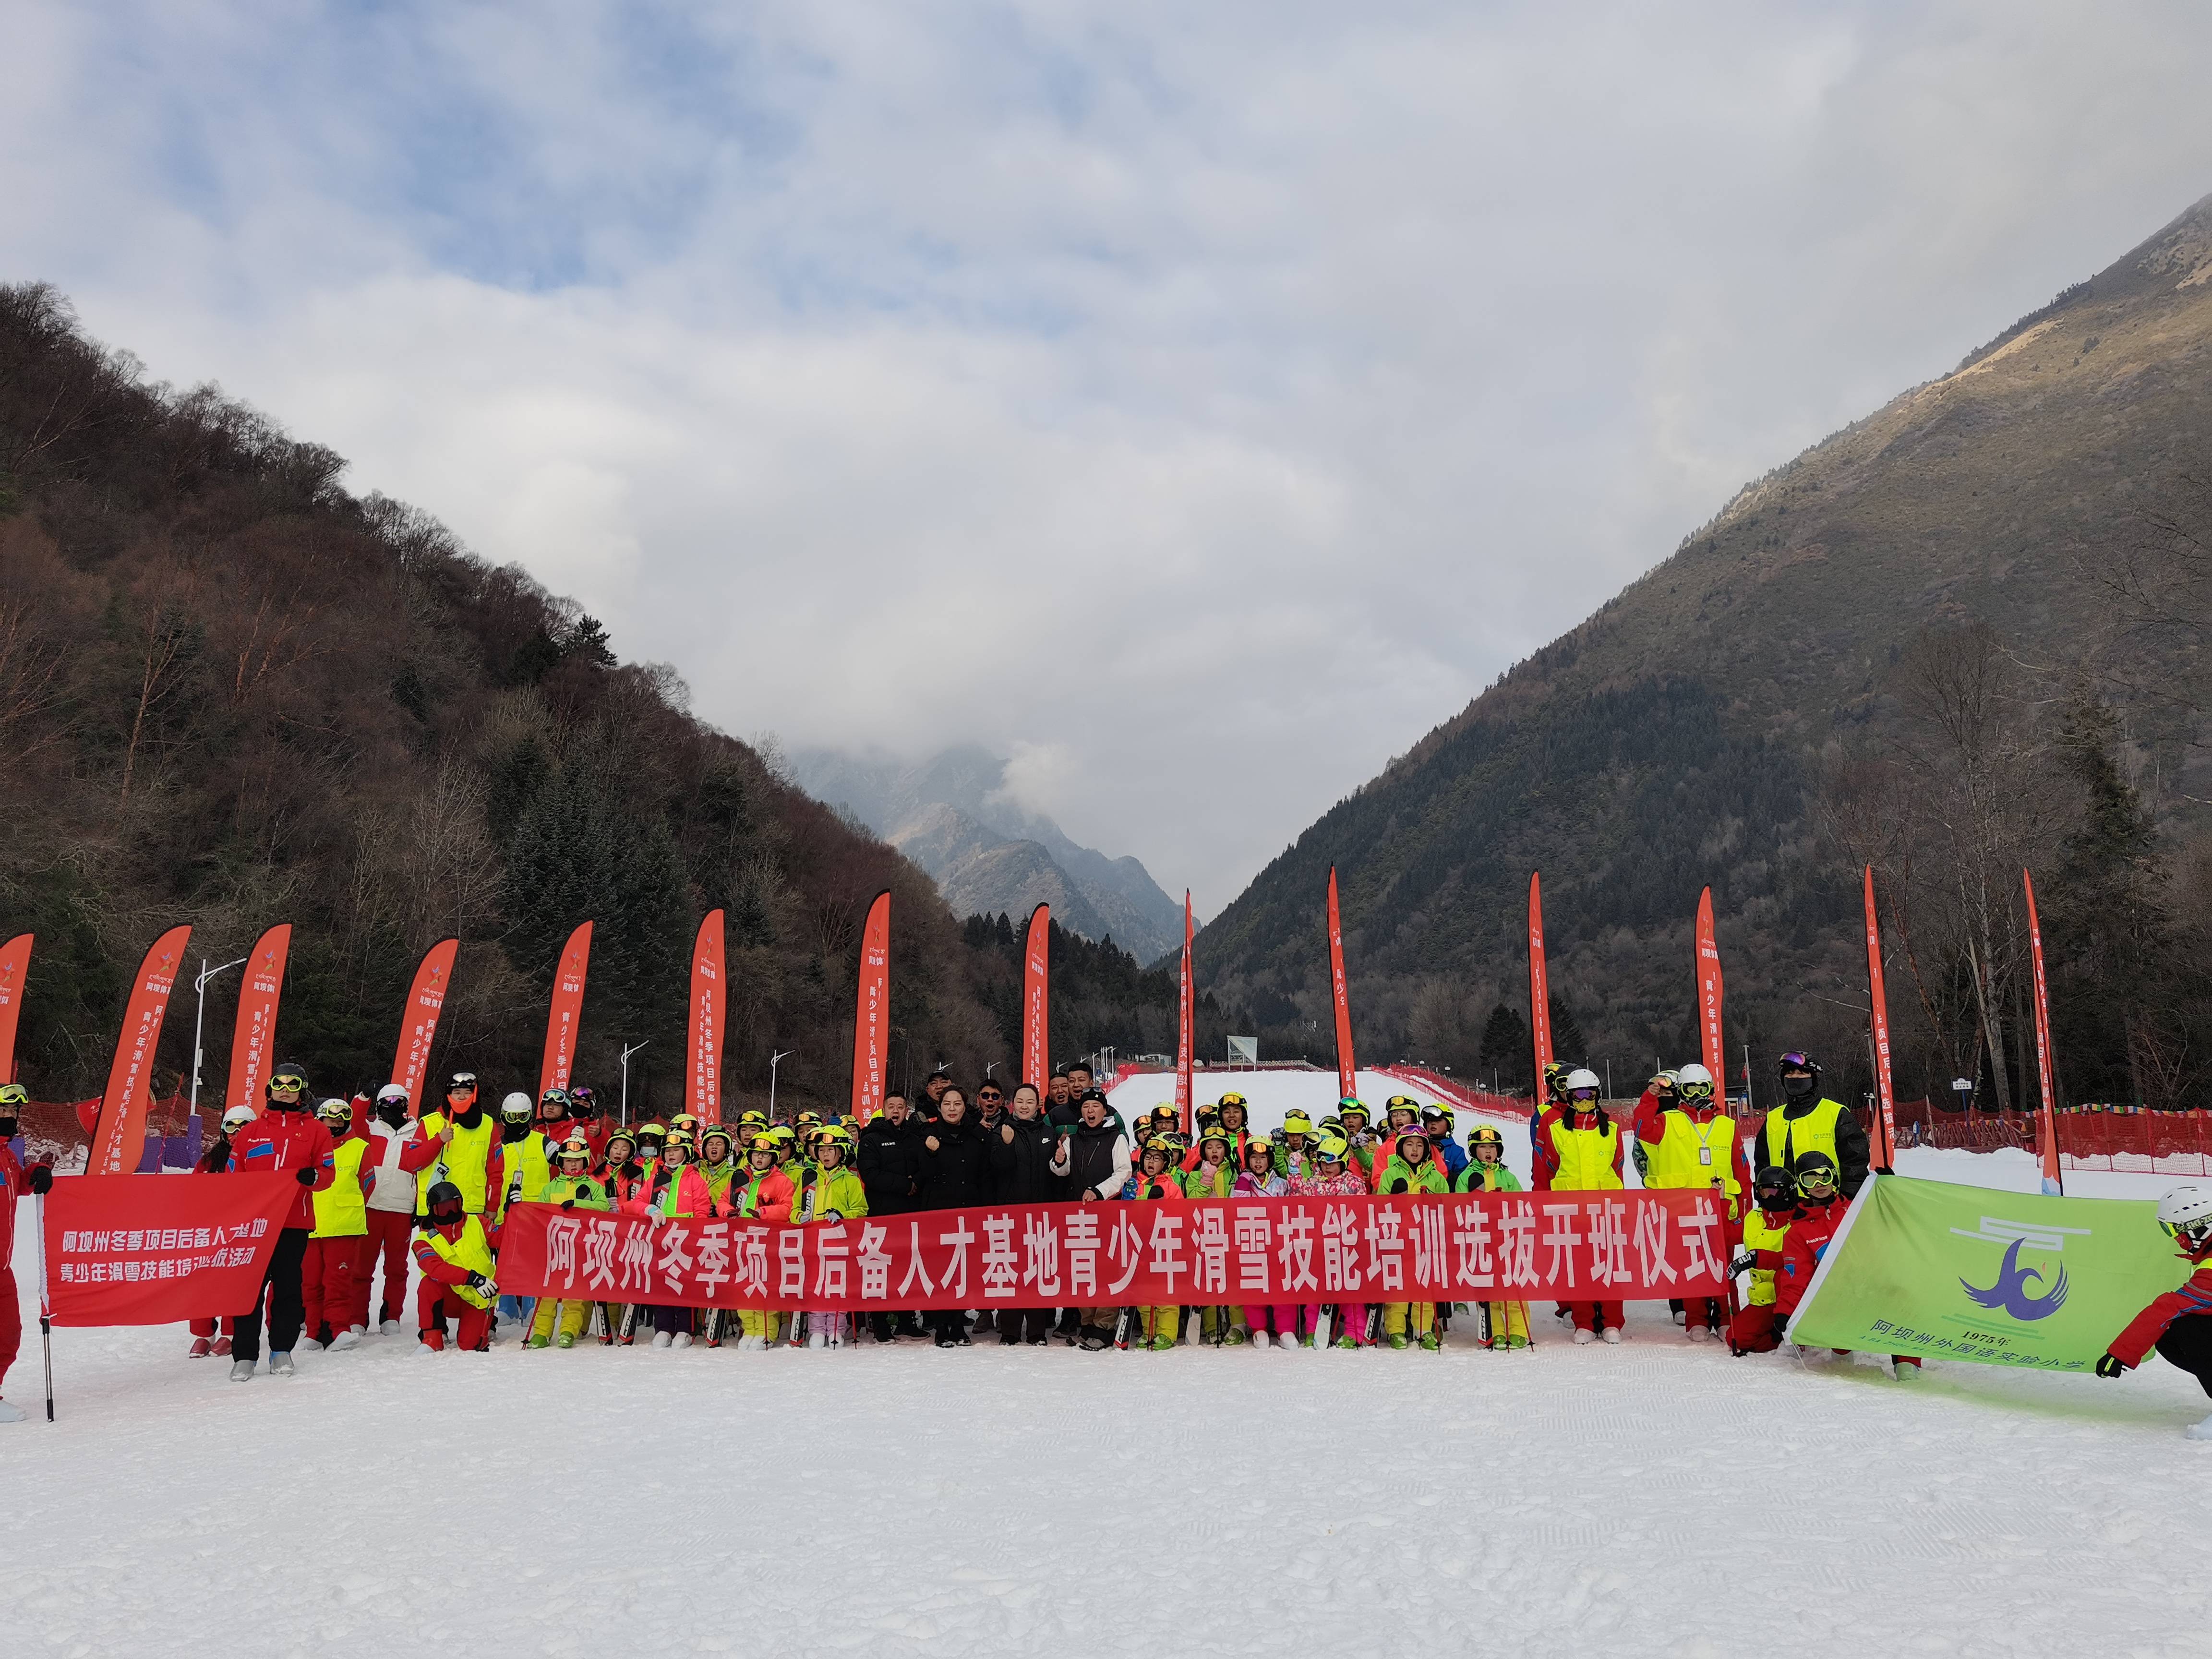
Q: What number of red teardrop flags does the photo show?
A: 14